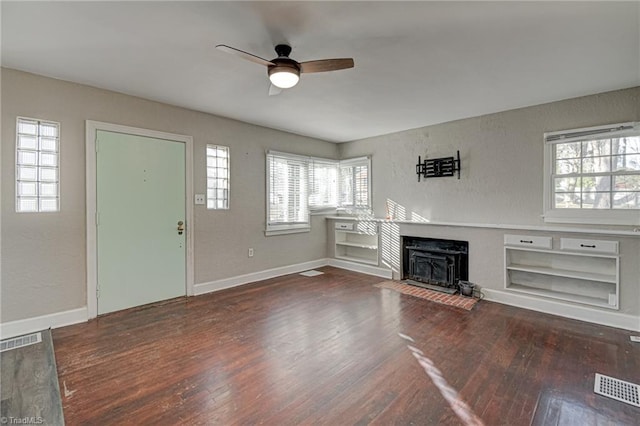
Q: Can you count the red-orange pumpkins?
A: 0